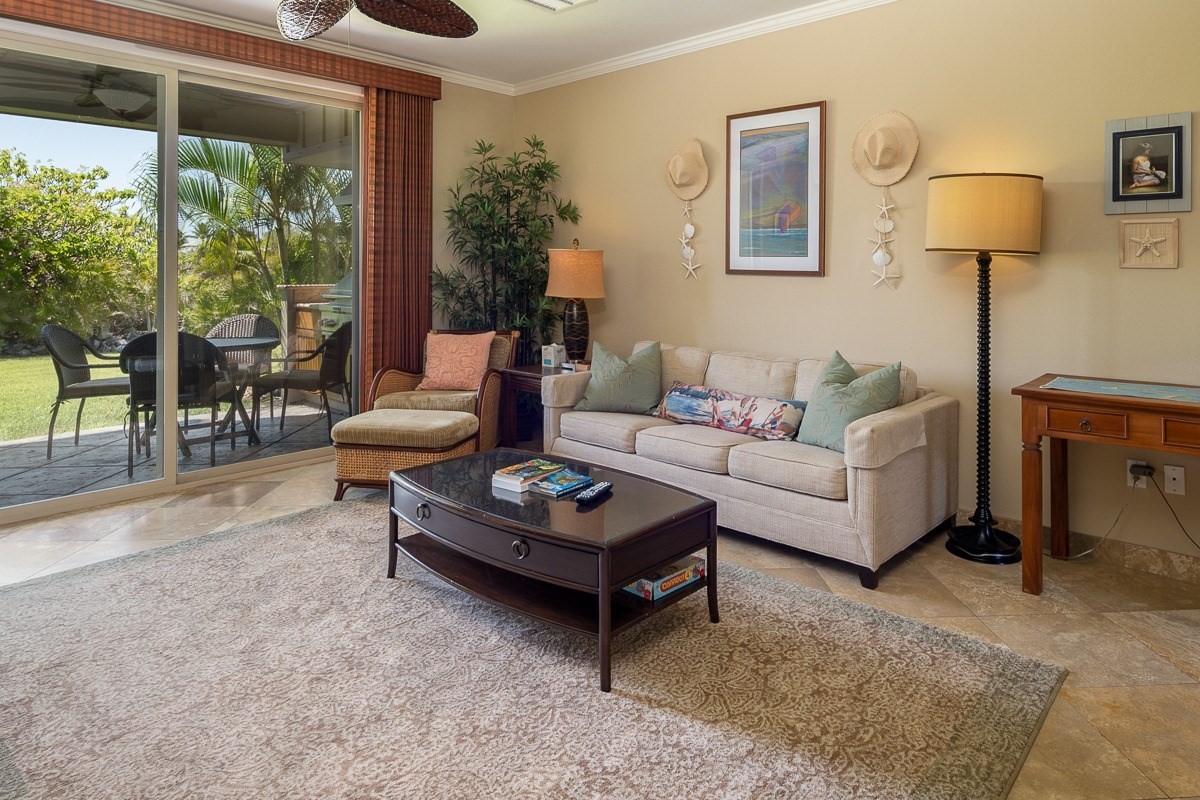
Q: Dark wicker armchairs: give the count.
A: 4